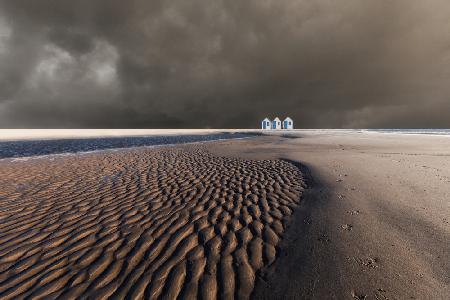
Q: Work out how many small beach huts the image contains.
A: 3